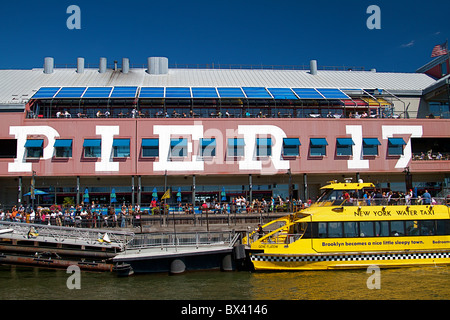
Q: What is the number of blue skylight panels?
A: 12